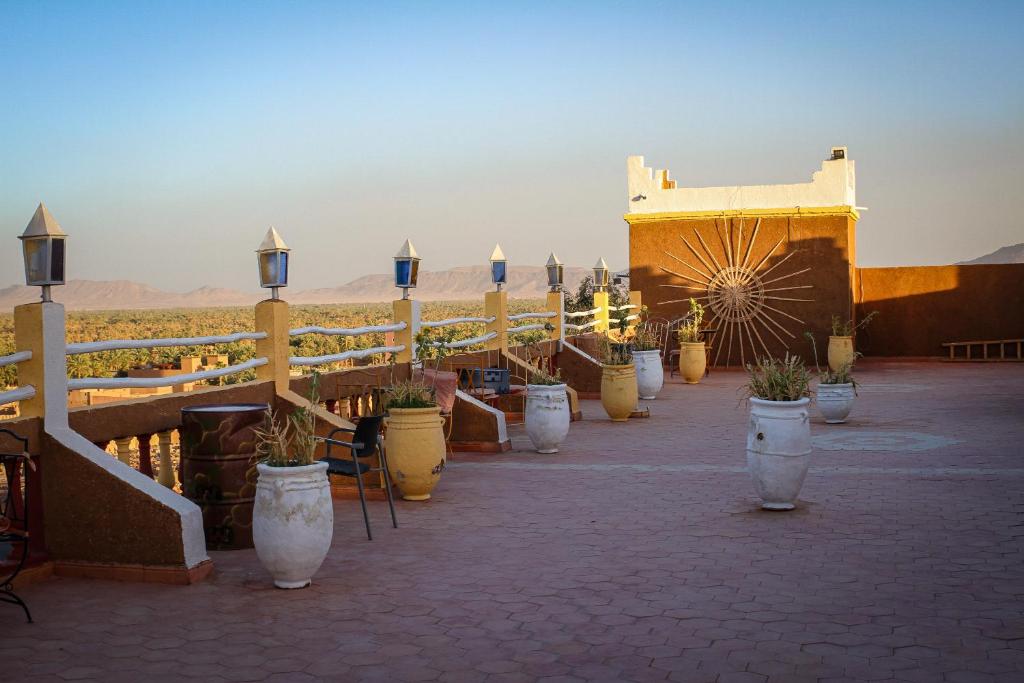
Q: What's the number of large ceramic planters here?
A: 9